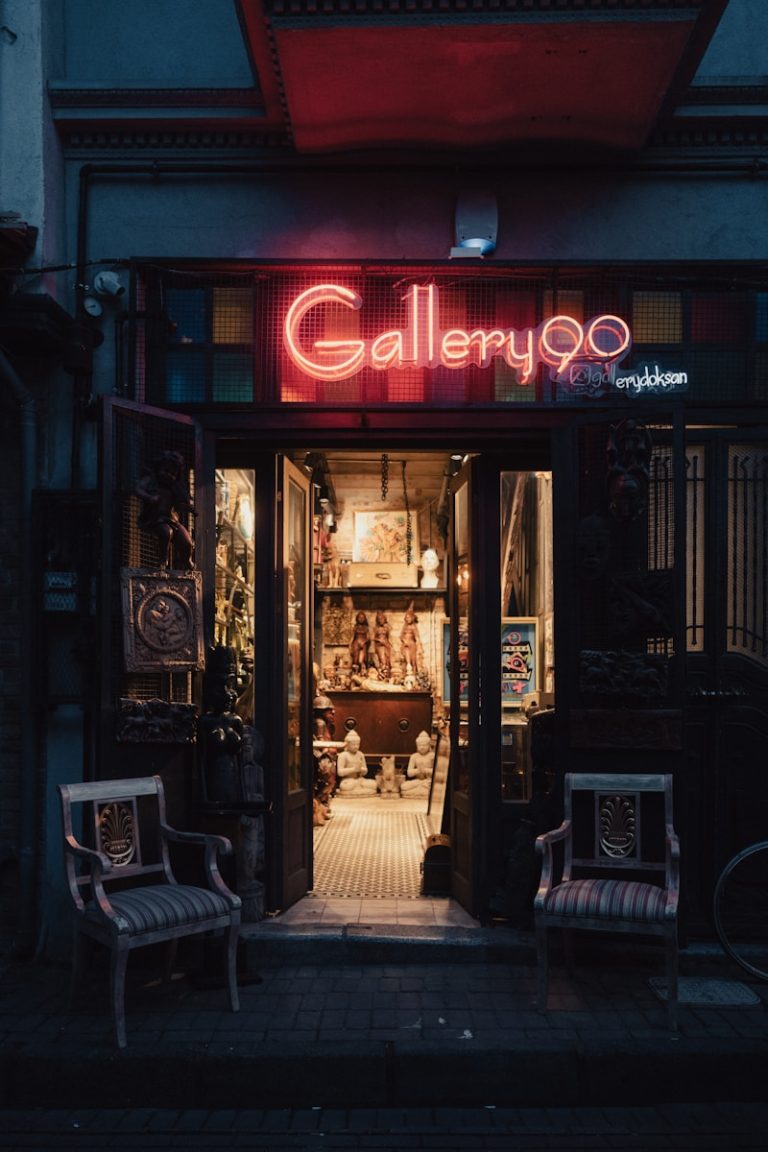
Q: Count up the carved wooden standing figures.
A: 3